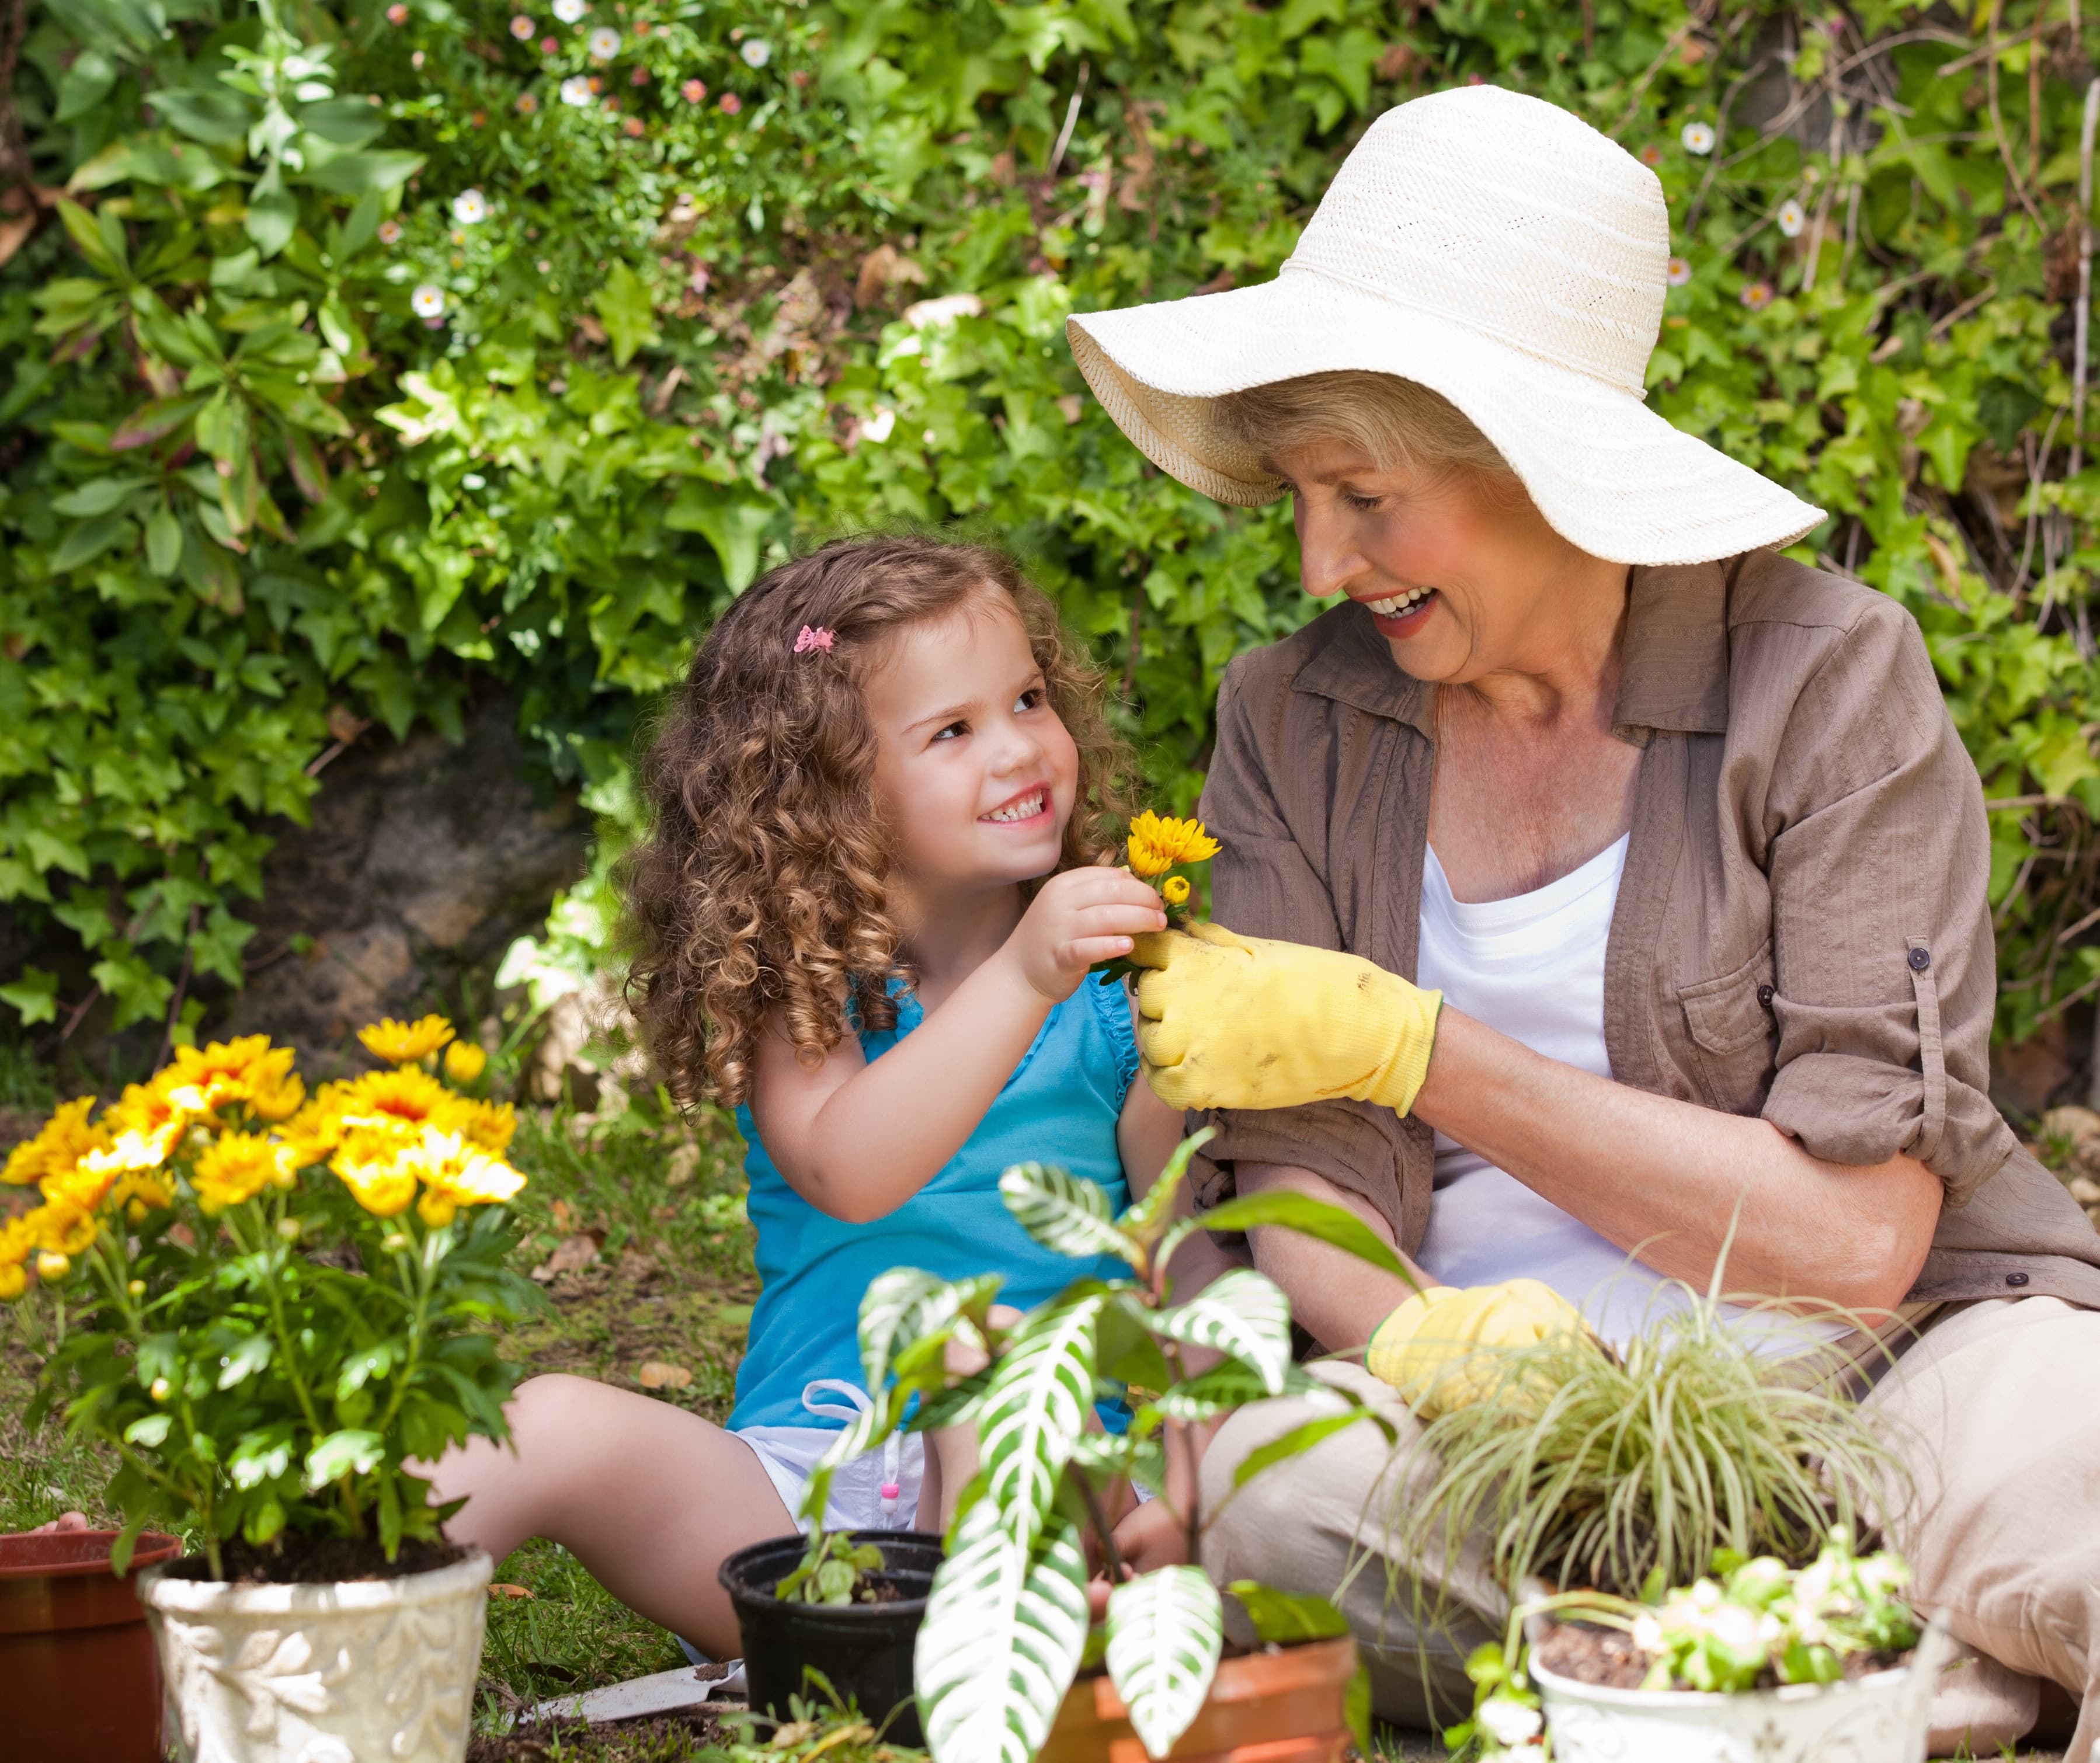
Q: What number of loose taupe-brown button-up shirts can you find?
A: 1